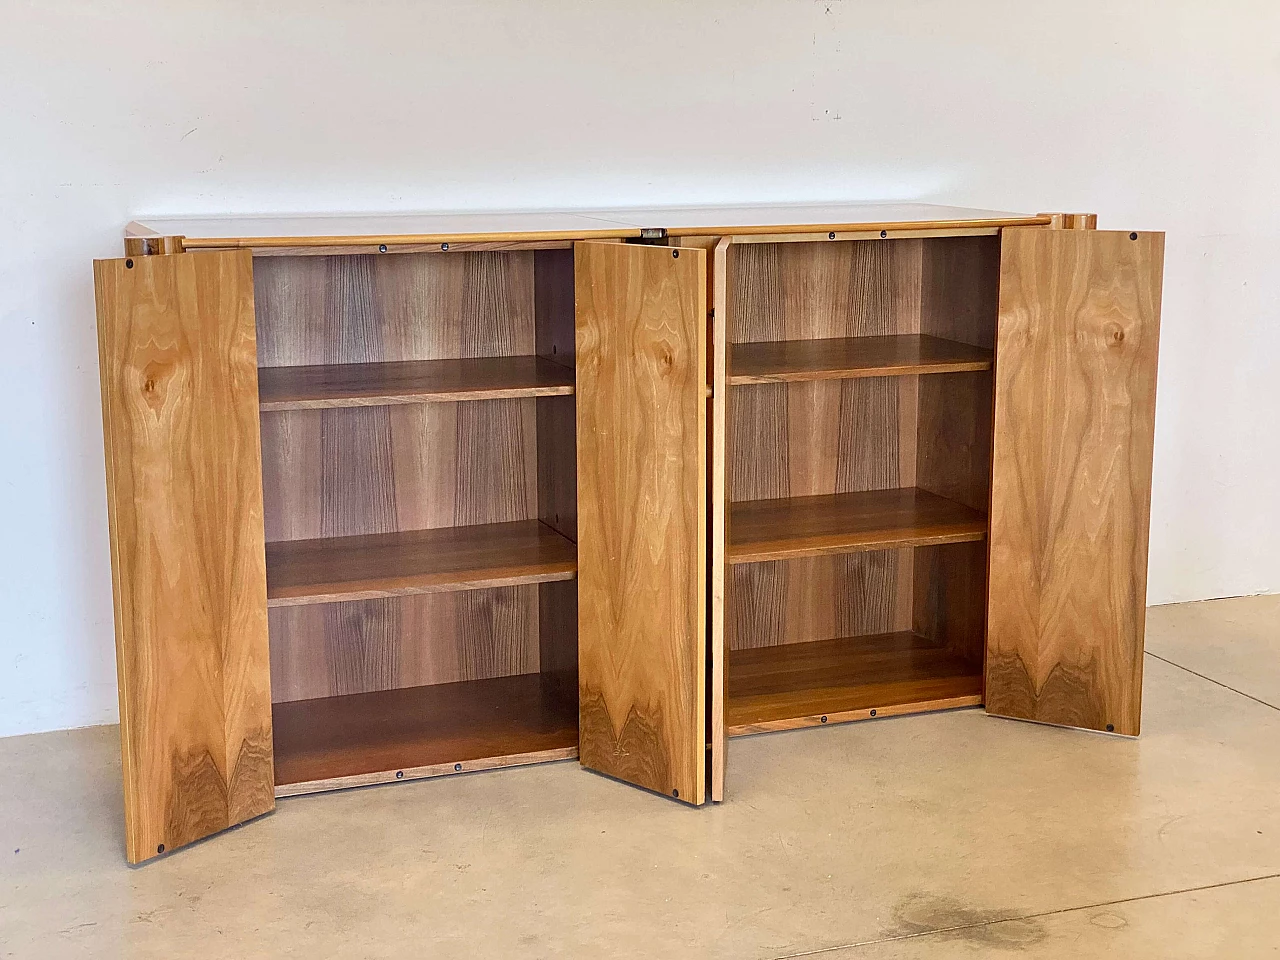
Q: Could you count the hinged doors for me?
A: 4